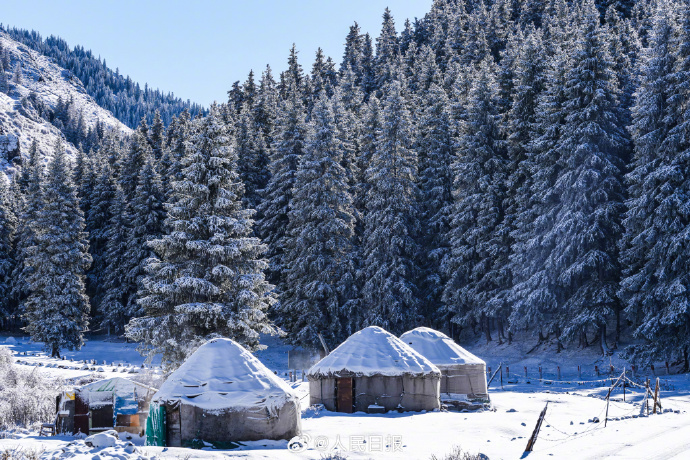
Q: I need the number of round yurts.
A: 3